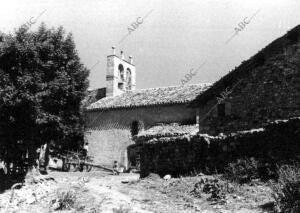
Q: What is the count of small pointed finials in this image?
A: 3